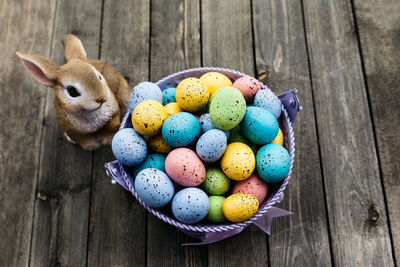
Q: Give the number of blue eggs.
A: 12